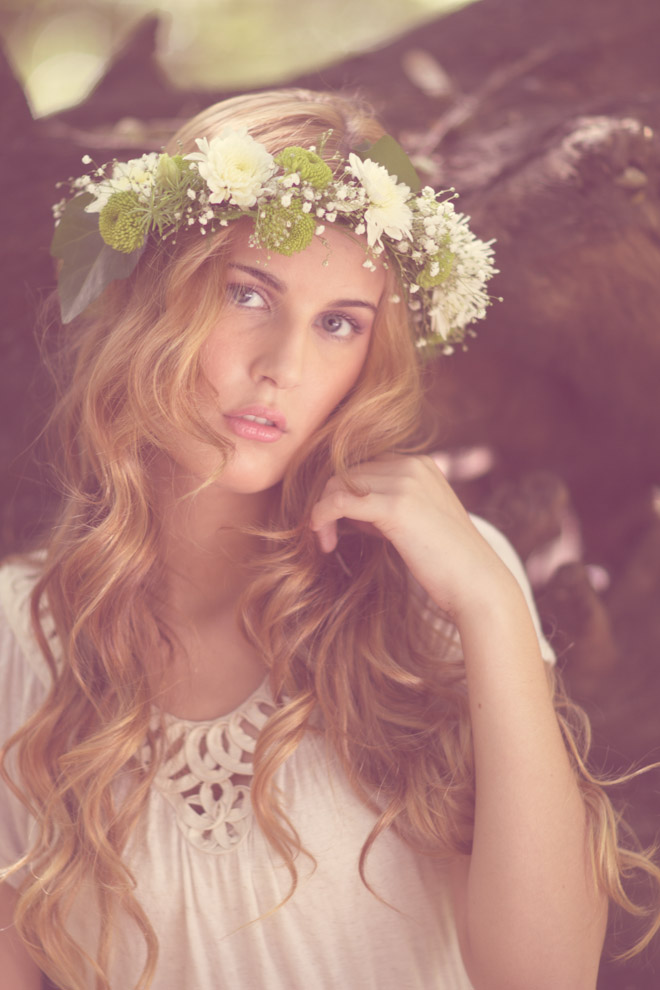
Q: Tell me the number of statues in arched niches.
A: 0